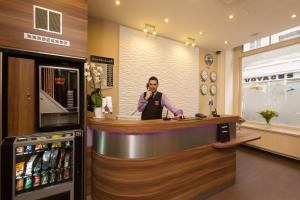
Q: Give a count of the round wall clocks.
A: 5